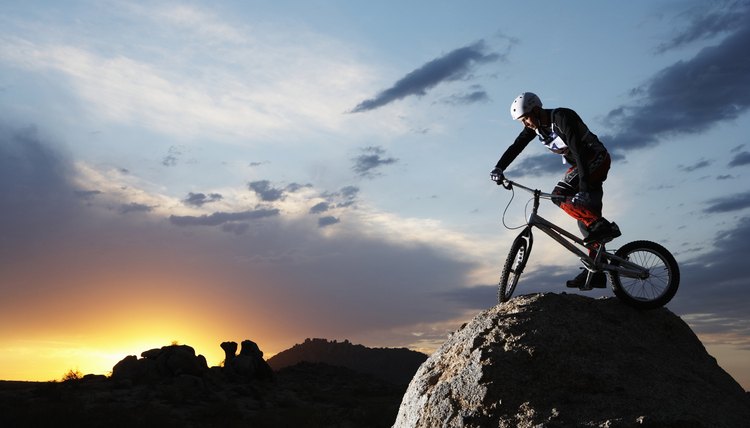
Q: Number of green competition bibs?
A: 0